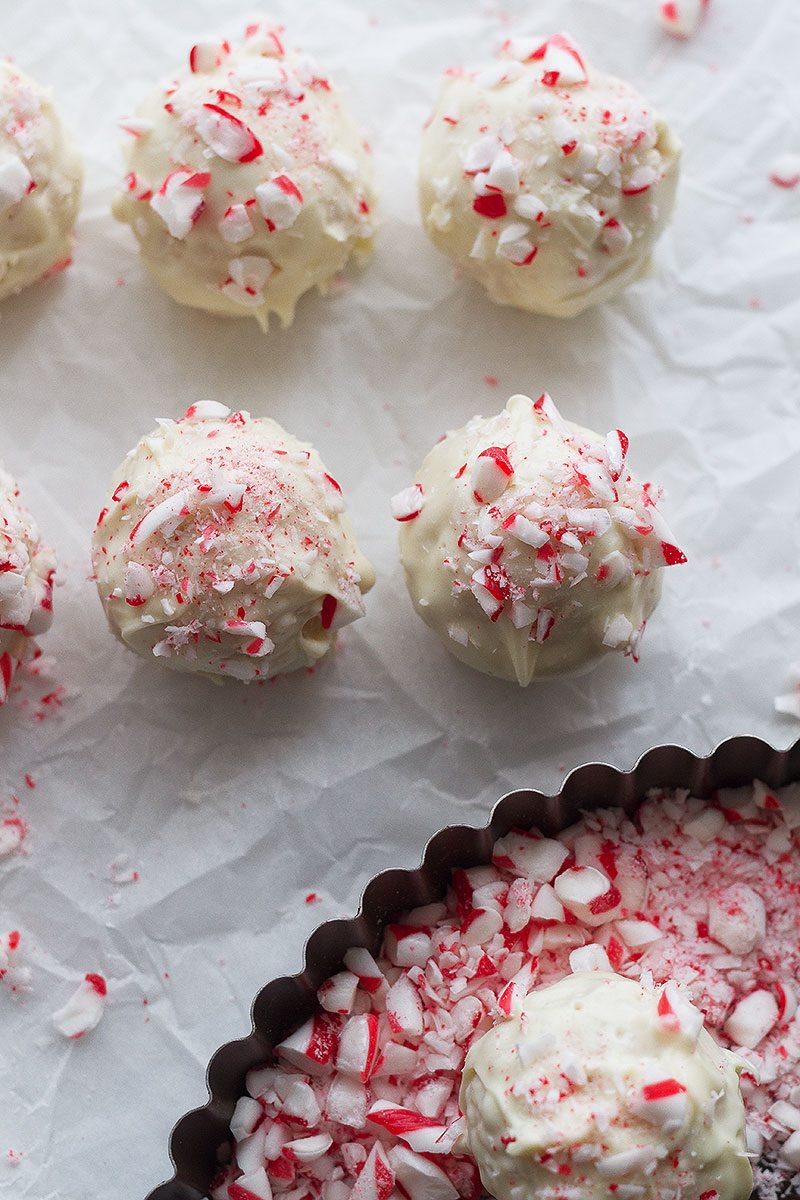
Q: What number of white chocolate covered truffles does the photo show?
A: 7